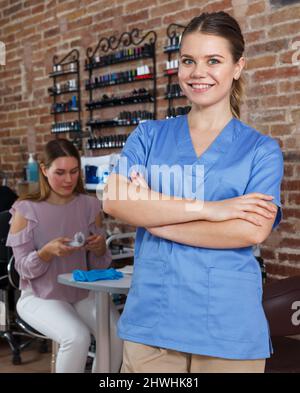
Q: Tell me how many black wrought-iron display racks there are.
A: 3